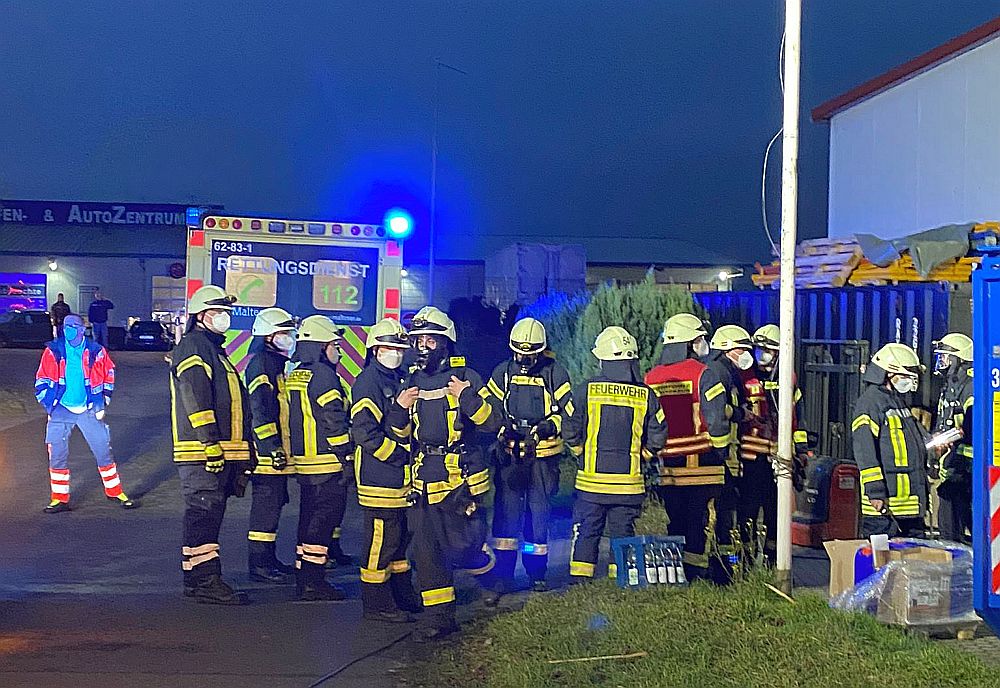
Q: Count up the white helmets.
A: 12